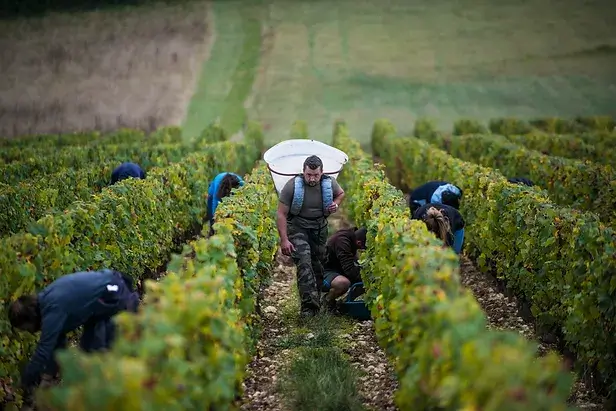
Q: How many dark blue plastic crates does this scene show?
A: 1